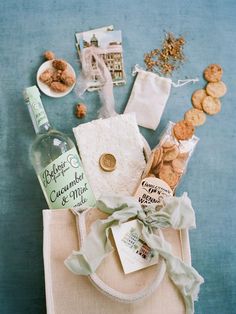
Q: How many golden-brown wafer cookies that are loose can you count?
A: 6